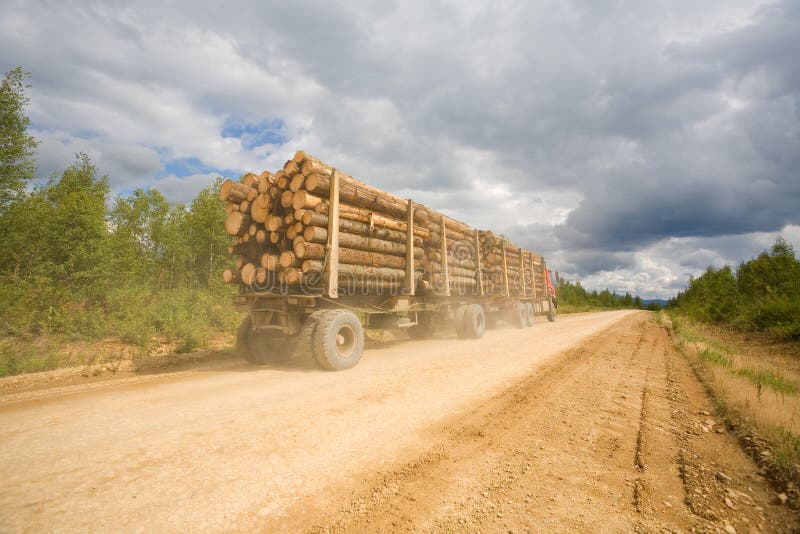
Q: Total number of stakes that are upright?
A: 8